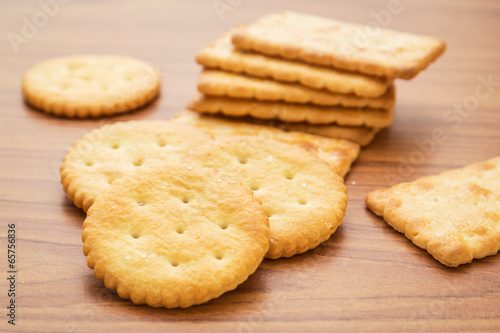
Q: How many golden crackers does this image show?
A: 11